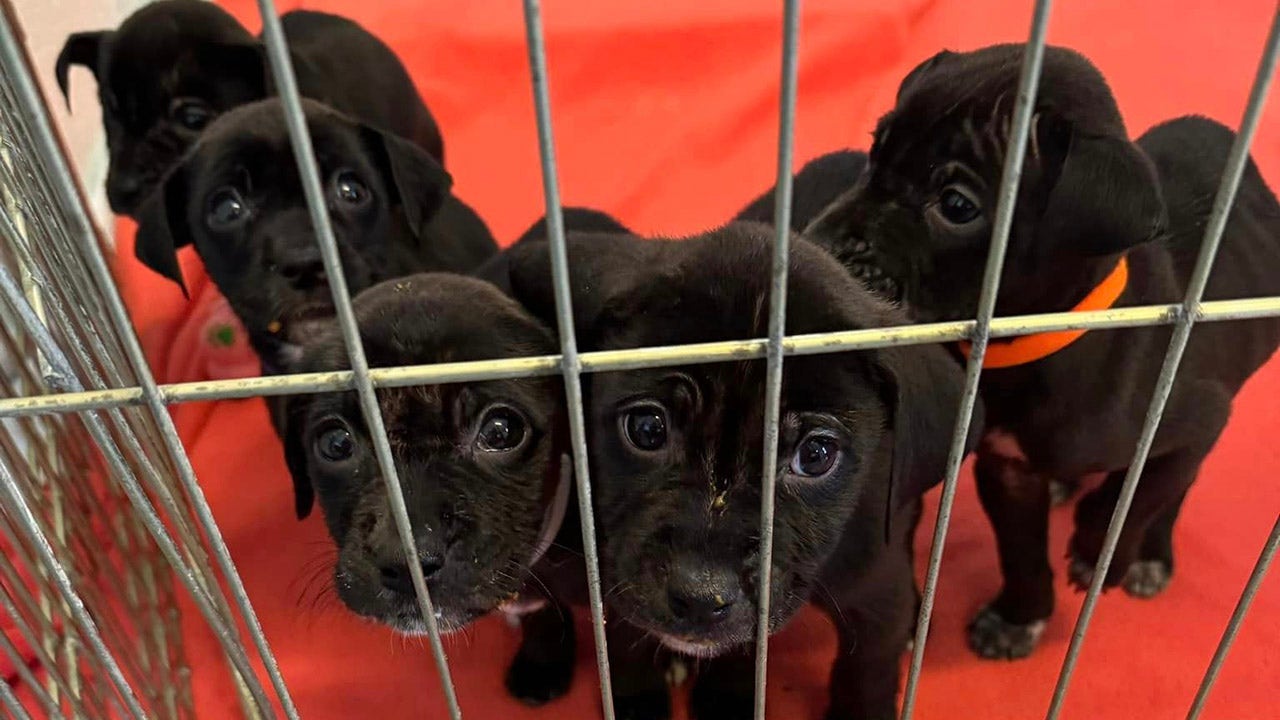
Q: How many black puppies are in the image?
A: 5